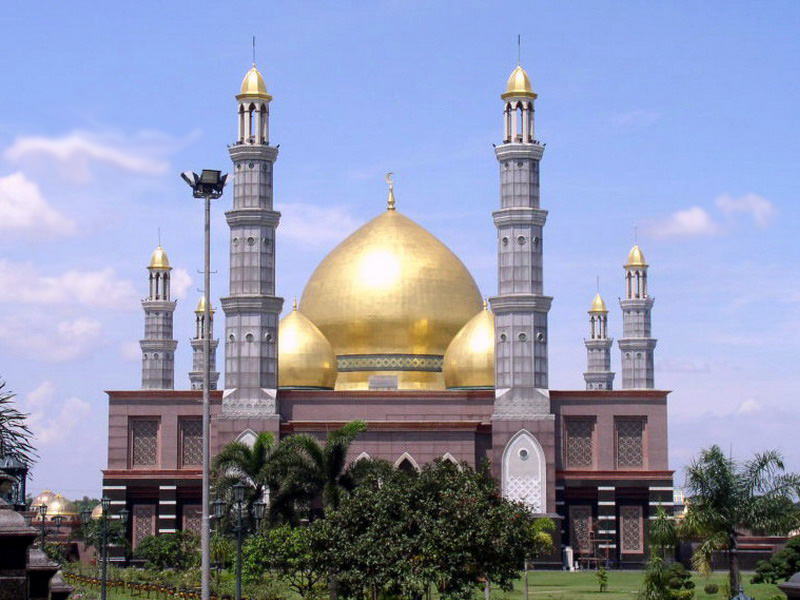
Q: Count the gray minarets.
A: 6